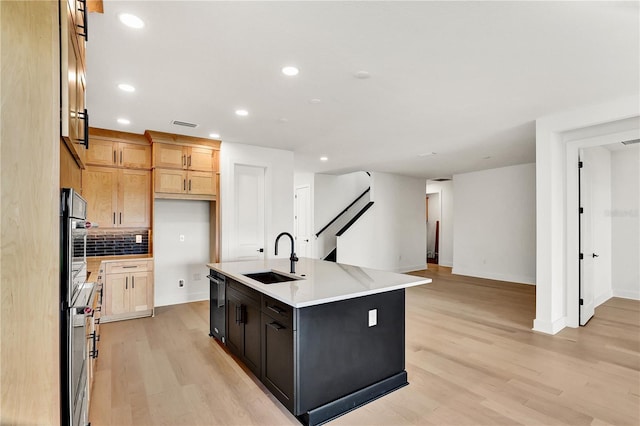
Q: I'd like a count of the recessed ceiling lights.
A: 7